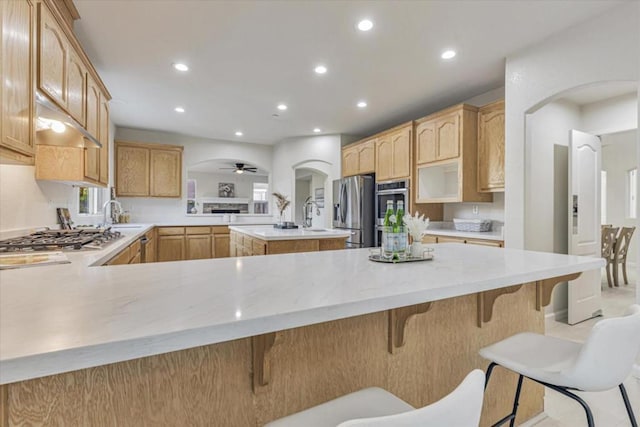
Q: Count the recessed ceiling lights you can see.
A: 9